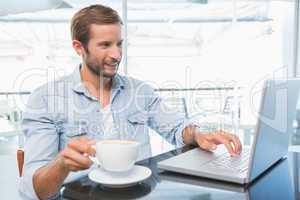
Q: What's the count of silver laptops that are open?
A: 1